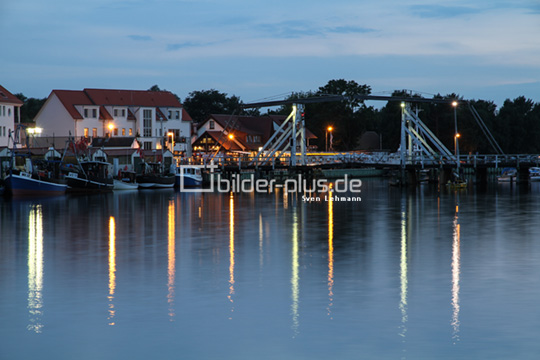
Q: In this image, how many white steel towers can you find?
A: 2